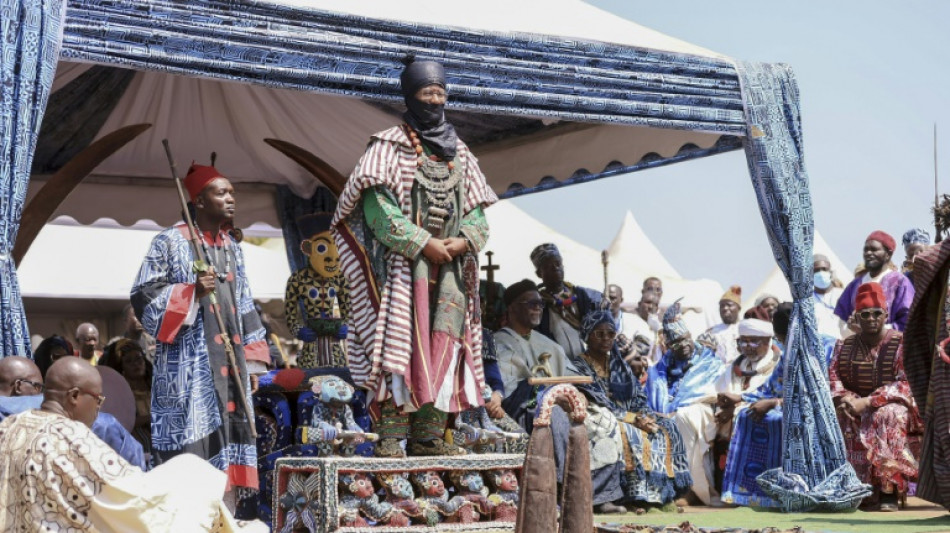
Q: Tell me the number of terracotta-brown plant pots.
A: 0